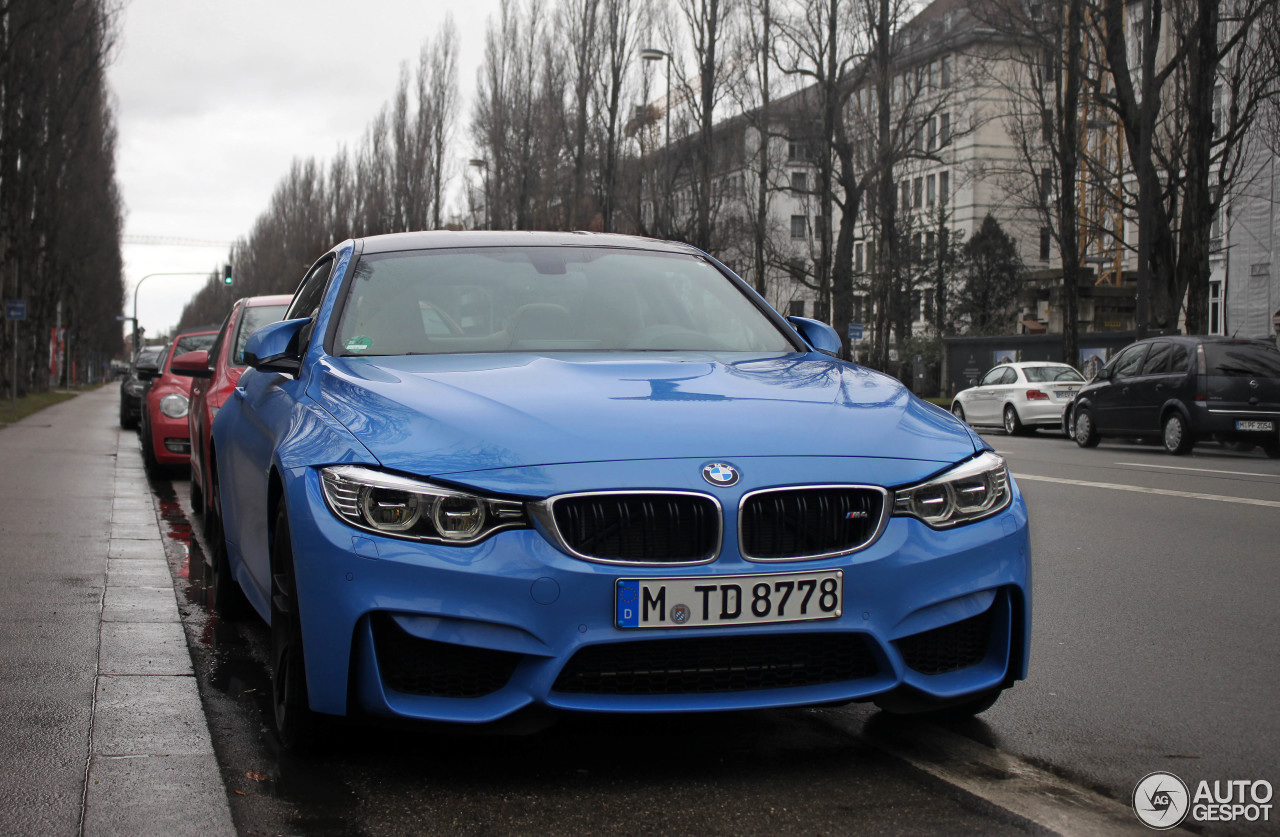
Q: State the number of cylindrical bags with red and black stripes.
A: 0